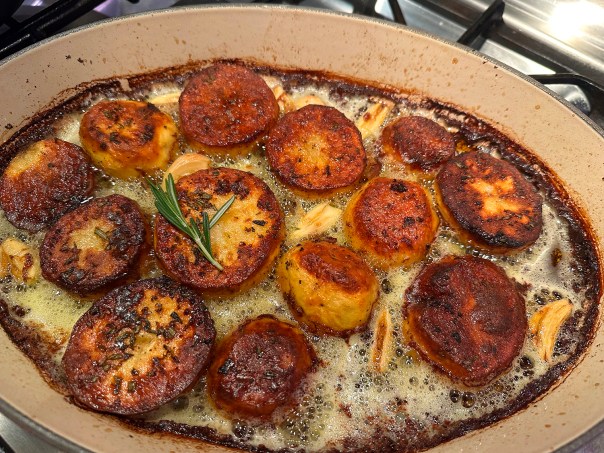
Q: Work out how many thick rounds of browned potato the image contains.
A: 13